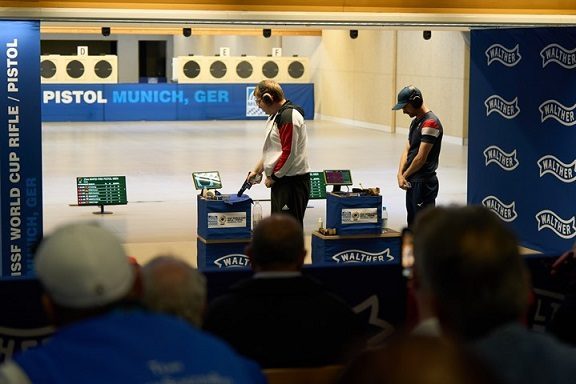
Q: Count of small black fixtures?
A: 5